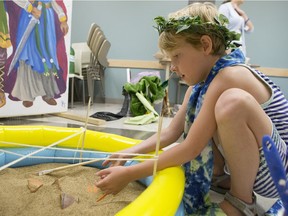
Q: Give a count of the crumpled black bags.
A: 1